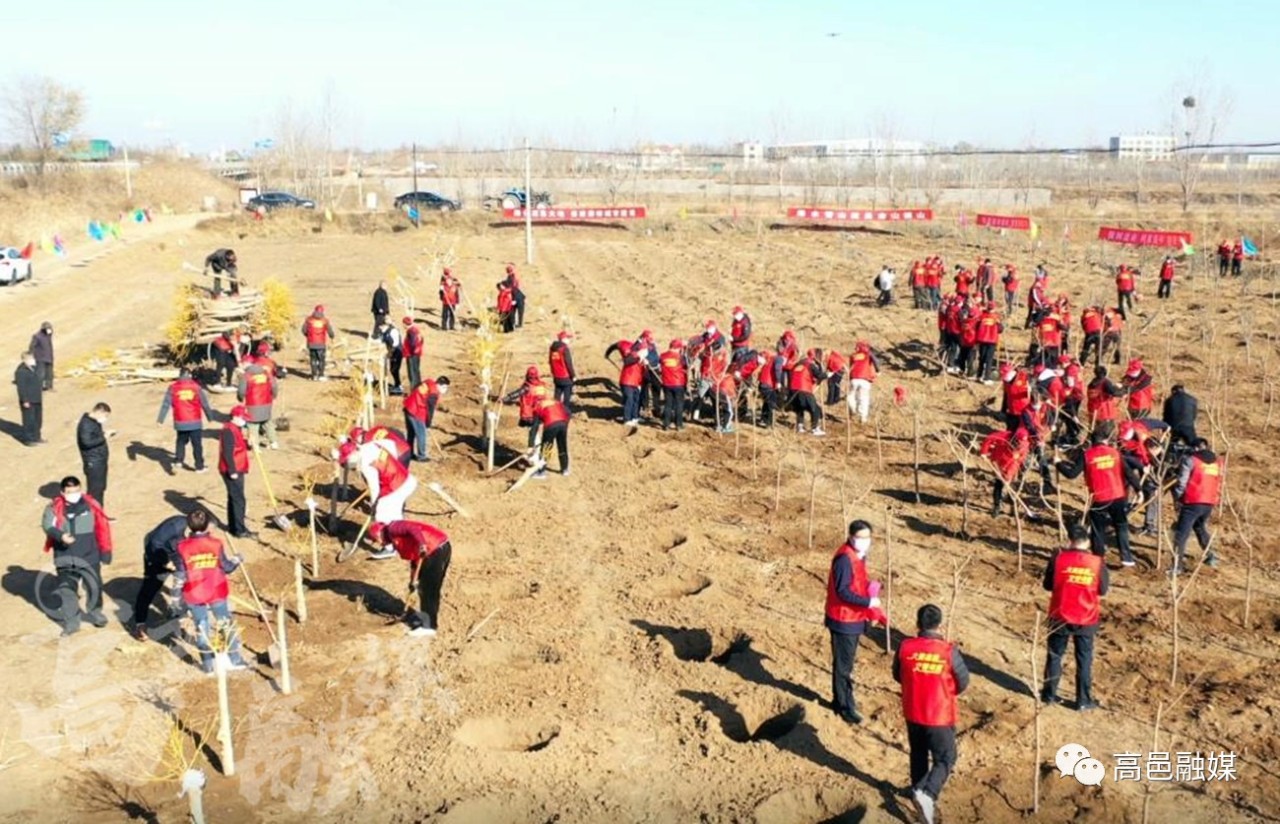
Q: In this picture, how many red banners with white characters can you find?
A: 4